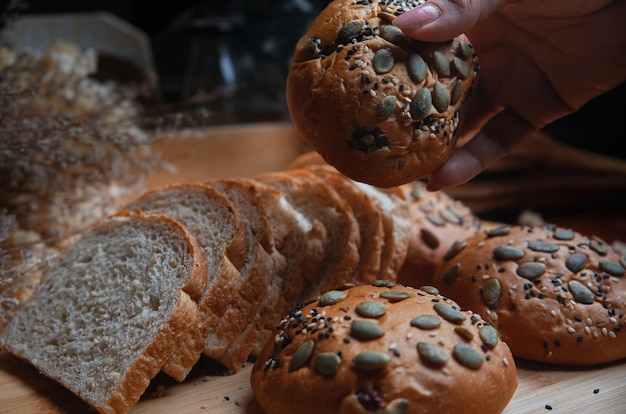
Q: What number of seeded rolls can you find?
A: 4